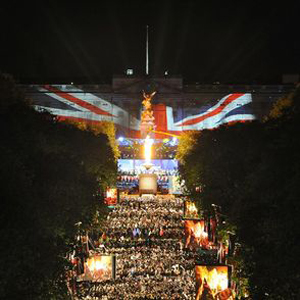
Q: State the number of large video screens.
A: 5